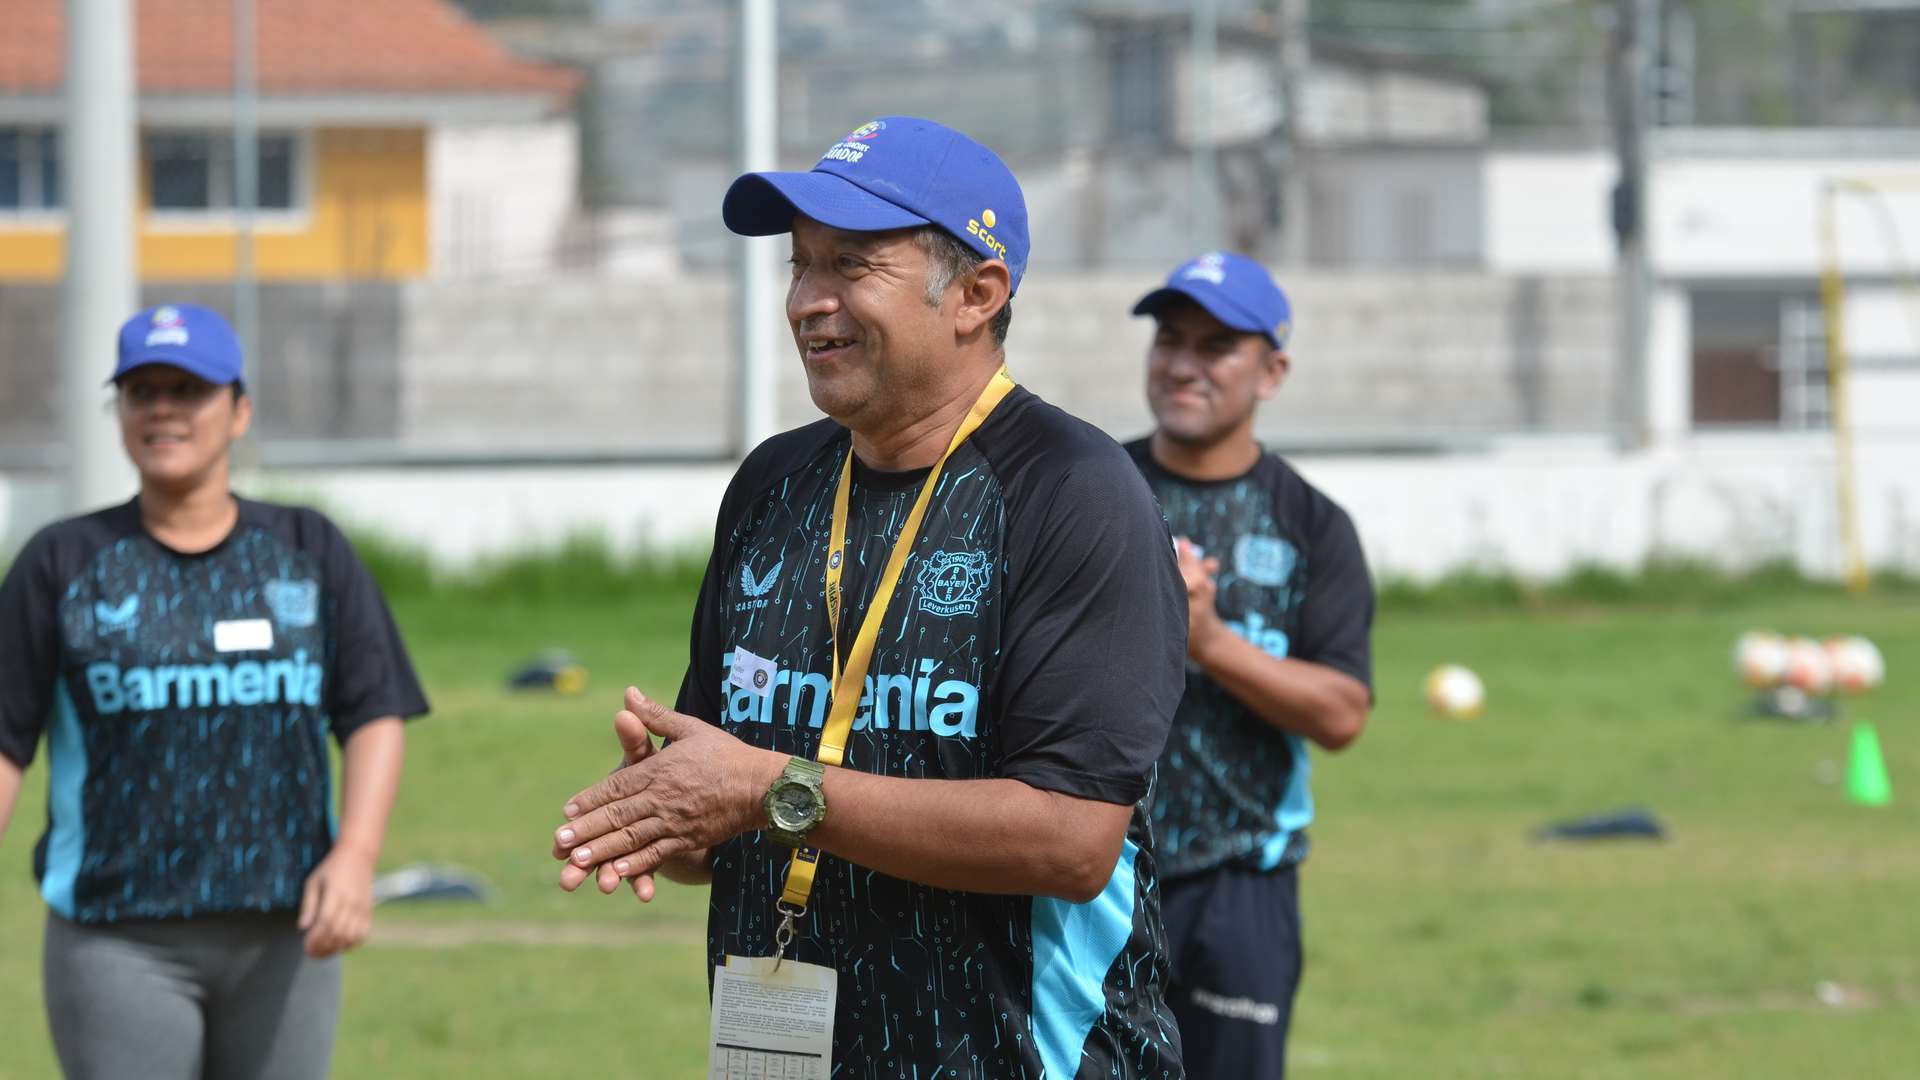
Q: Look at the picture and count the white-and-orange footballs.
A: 4